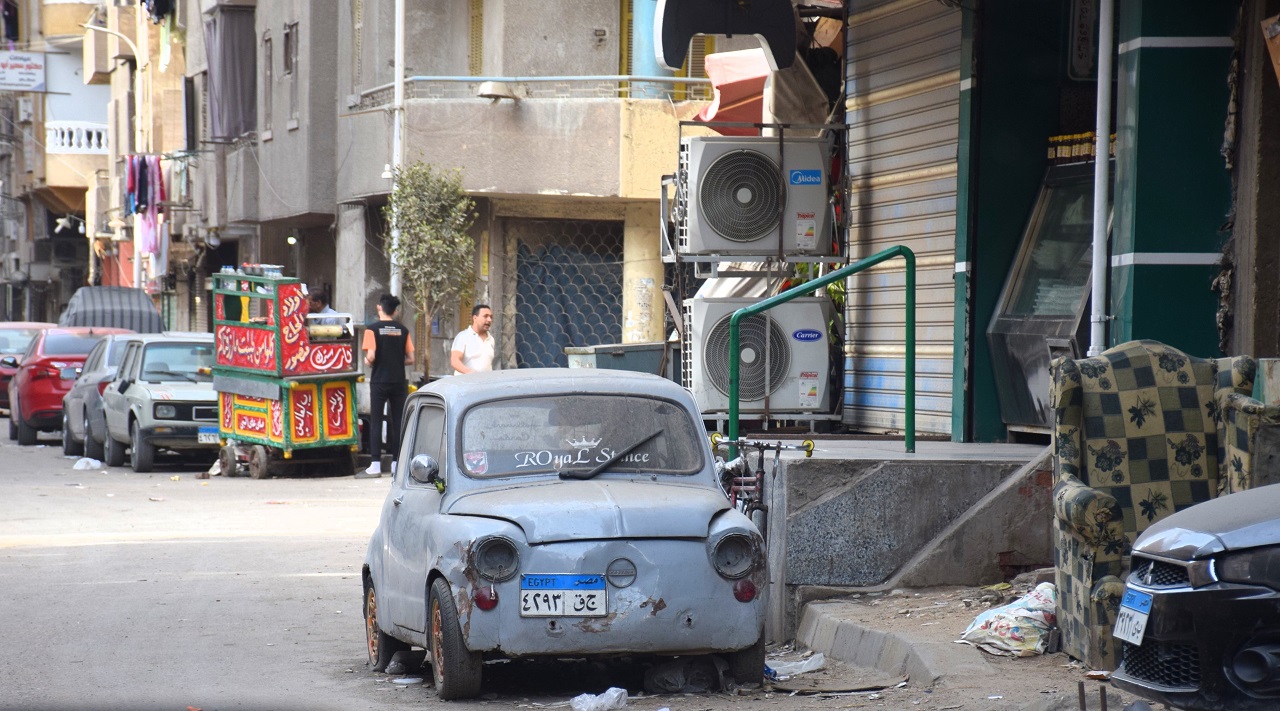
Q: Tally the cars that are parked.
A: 7